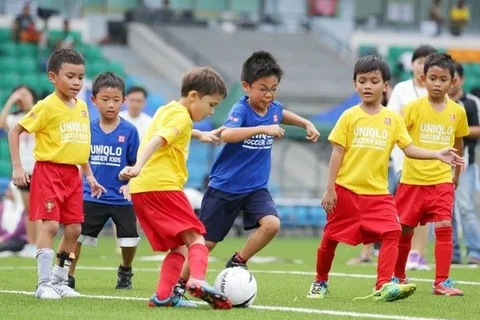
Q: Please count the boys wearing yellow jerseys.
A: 4